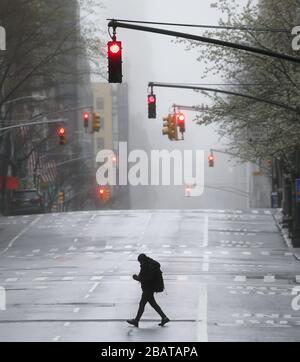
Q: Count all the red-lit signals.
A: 9